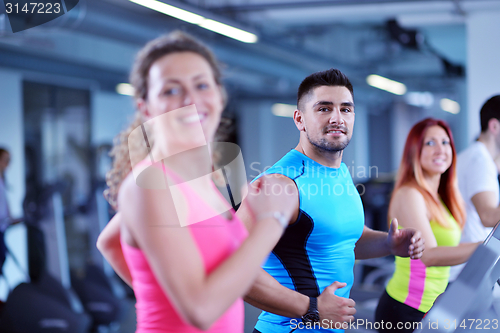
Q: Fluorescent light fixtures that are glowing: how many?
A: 5